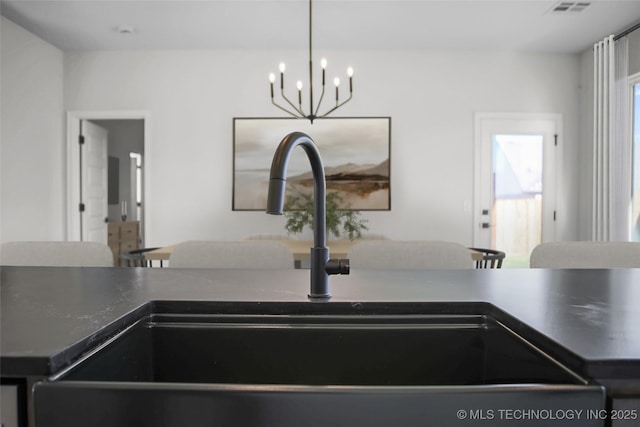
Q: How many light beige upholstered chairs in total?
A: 4